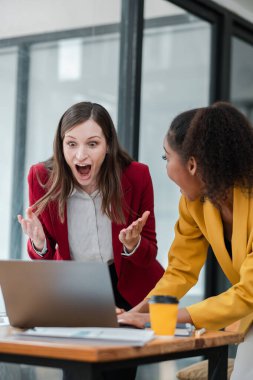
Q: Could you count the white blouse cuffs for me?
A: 2